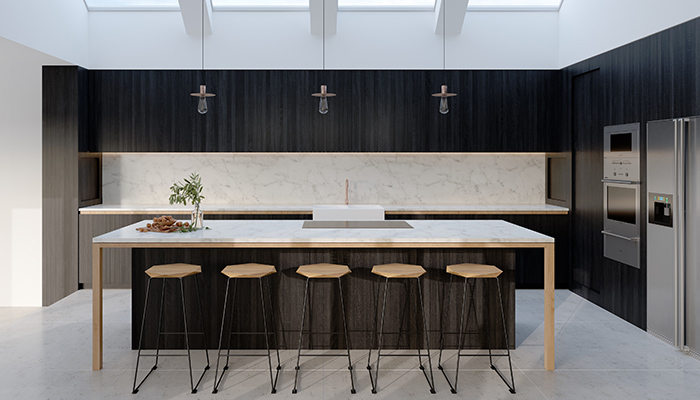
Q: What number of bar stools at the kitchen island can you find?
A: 5